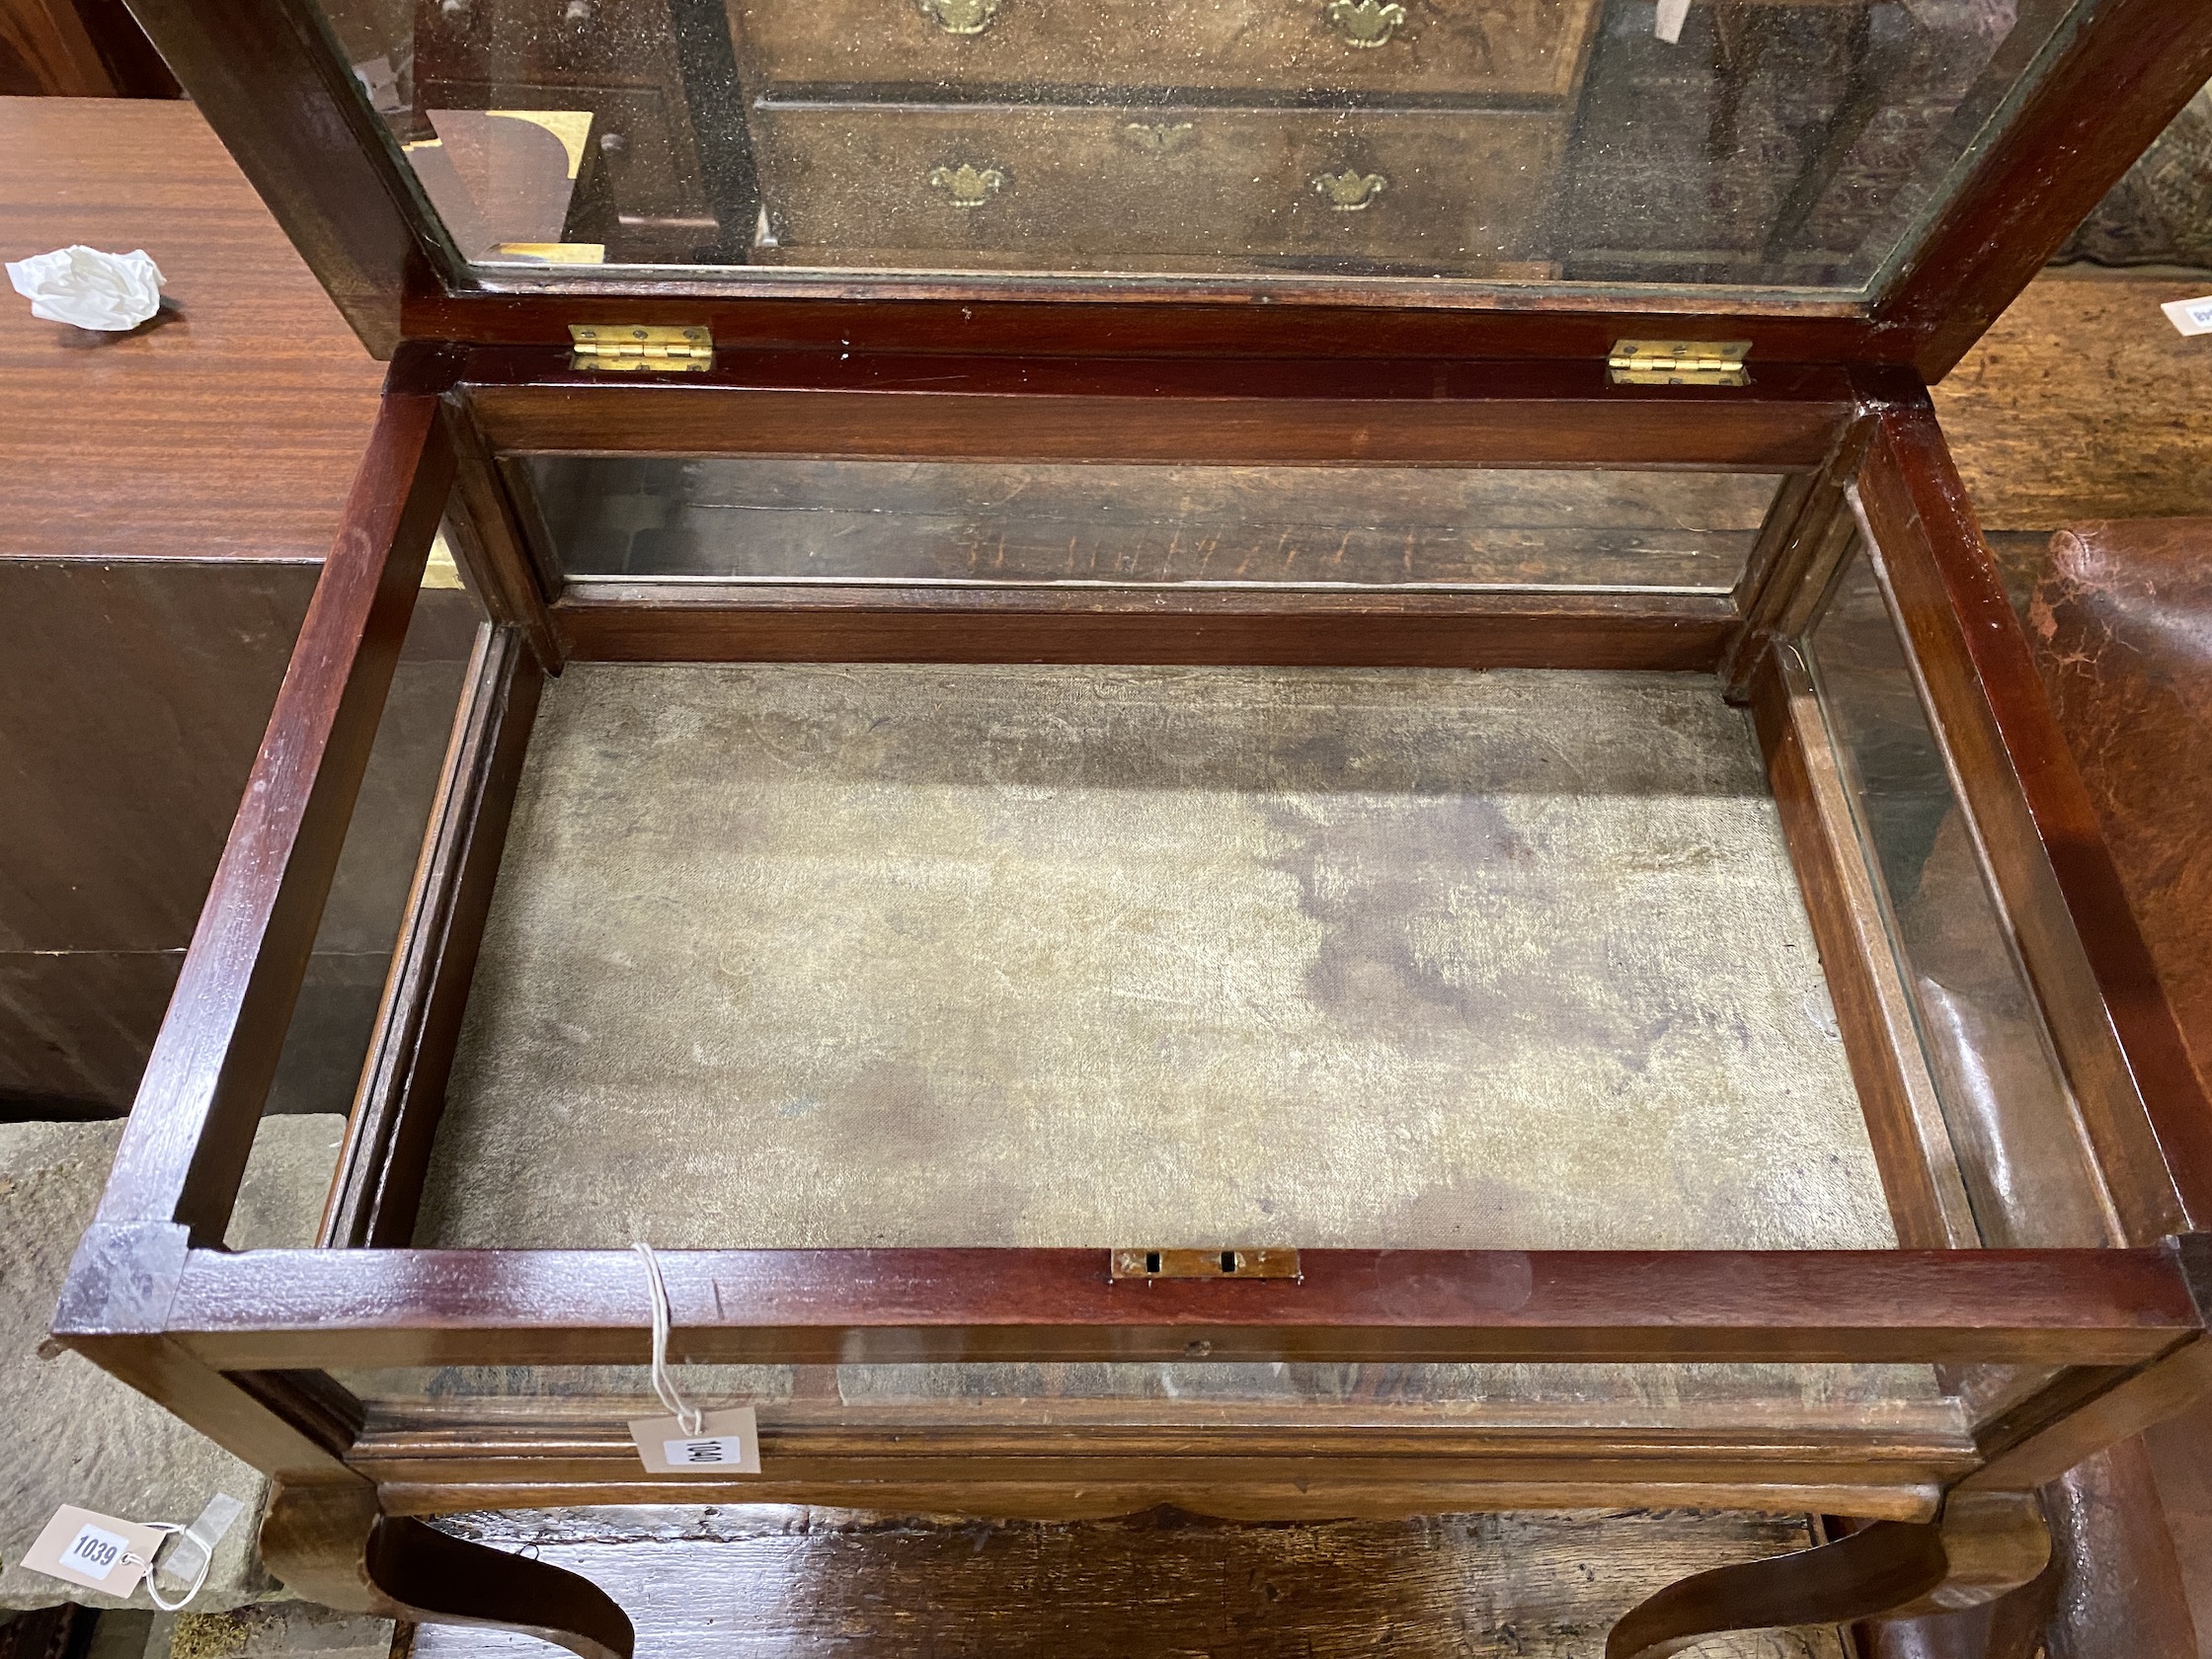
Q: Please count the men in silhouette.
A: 0